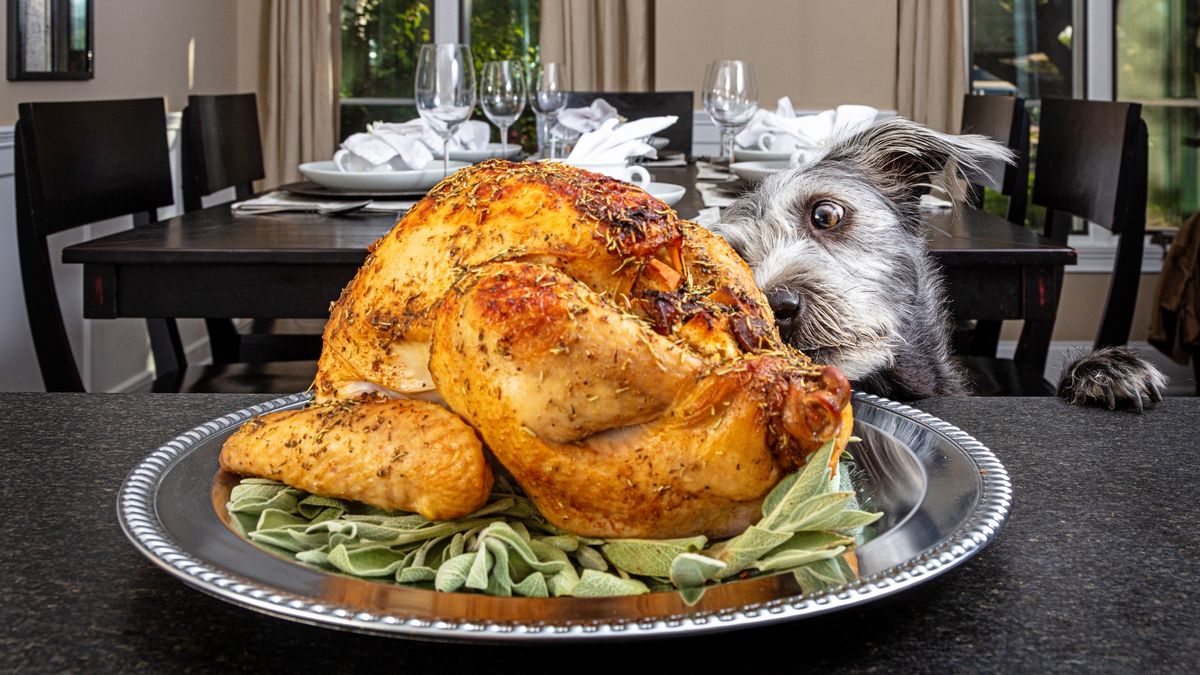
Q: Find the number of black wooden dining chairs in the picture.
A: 5